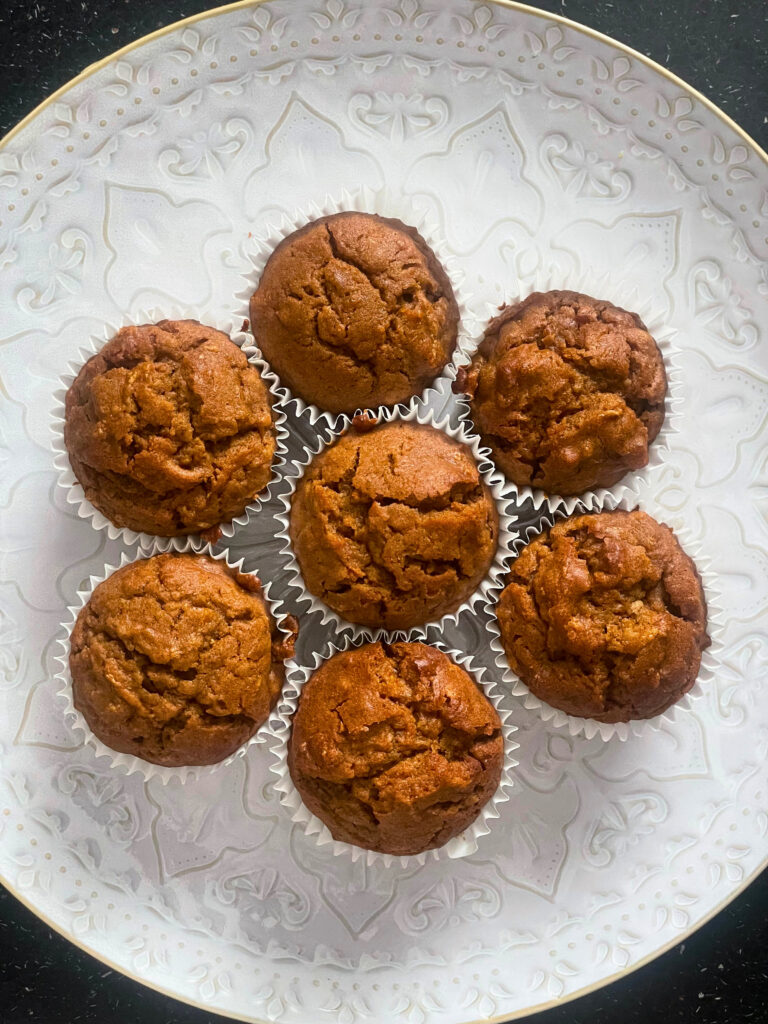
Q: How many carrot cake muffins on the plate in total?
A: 7